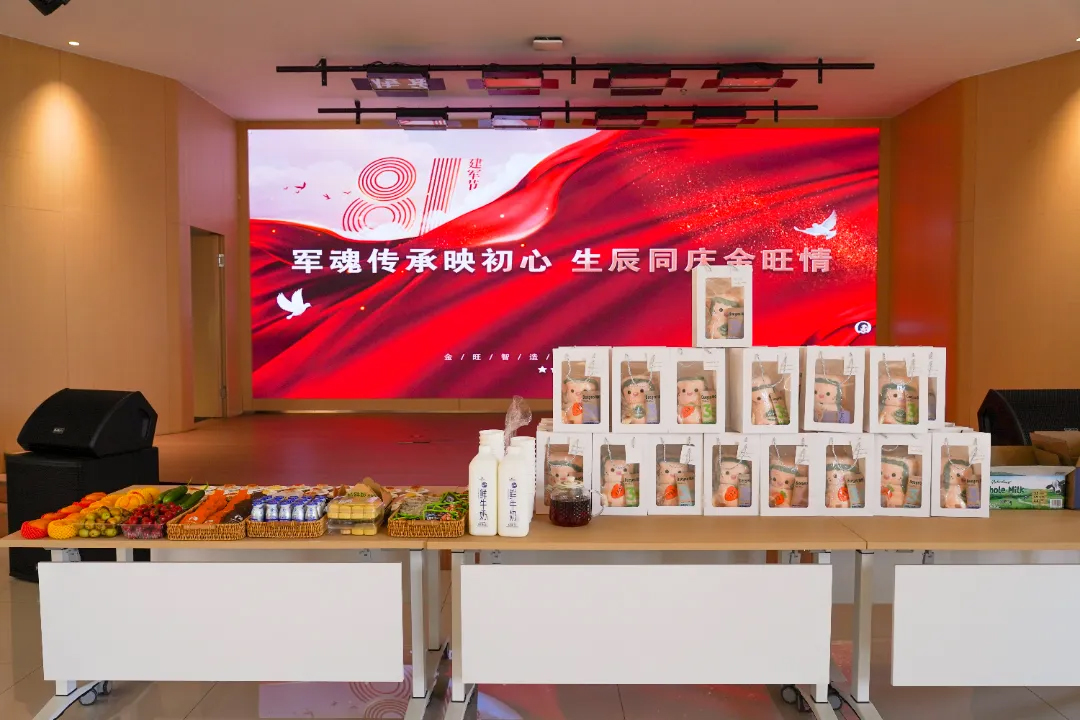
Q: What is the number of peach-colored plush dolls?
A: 15